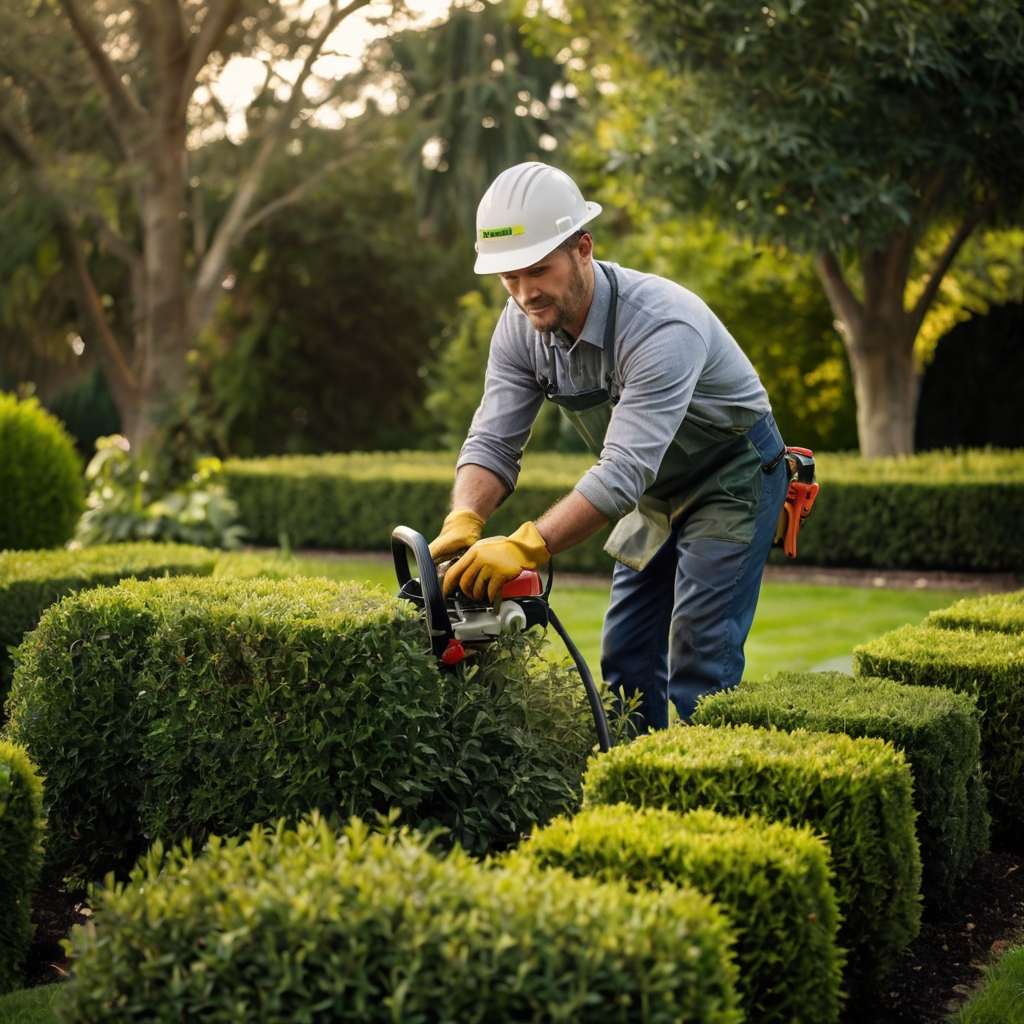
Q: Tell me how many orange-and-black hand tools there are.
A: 1